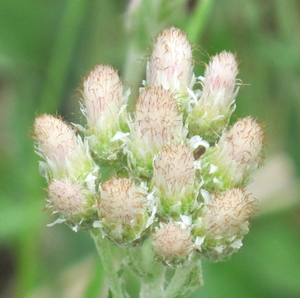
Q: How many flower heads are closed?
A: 11